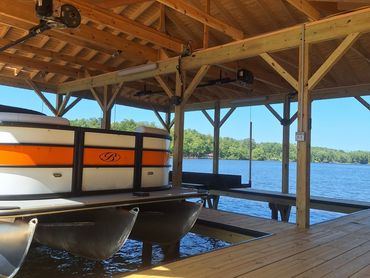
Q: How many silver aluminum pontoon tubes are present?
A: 3